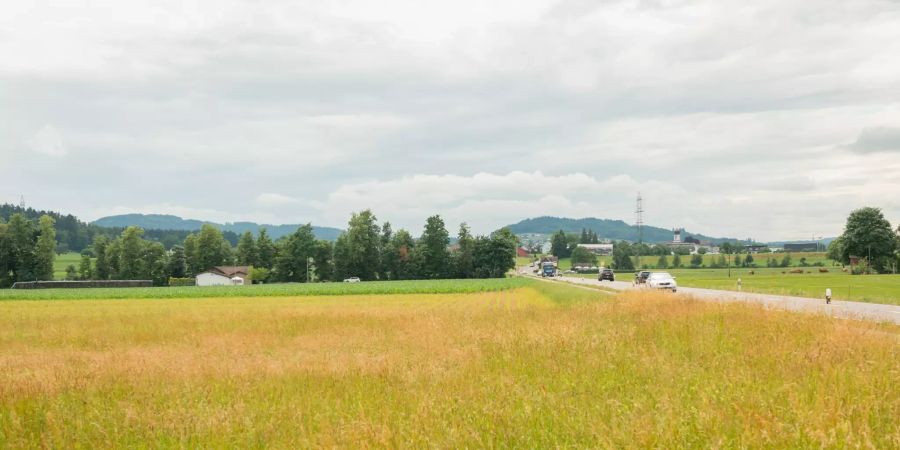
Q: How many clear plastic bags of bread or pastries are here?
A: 0